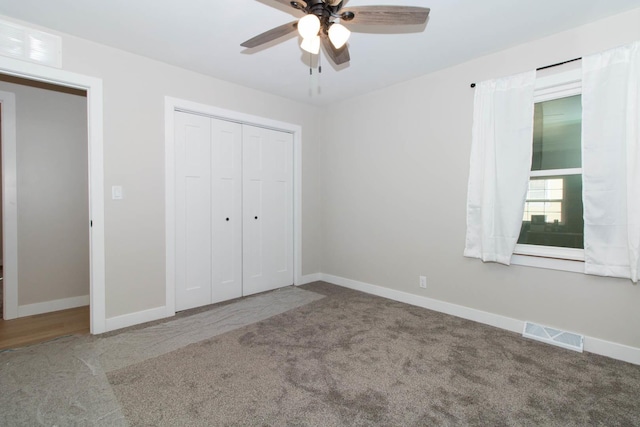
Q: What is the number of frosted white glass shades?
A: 3